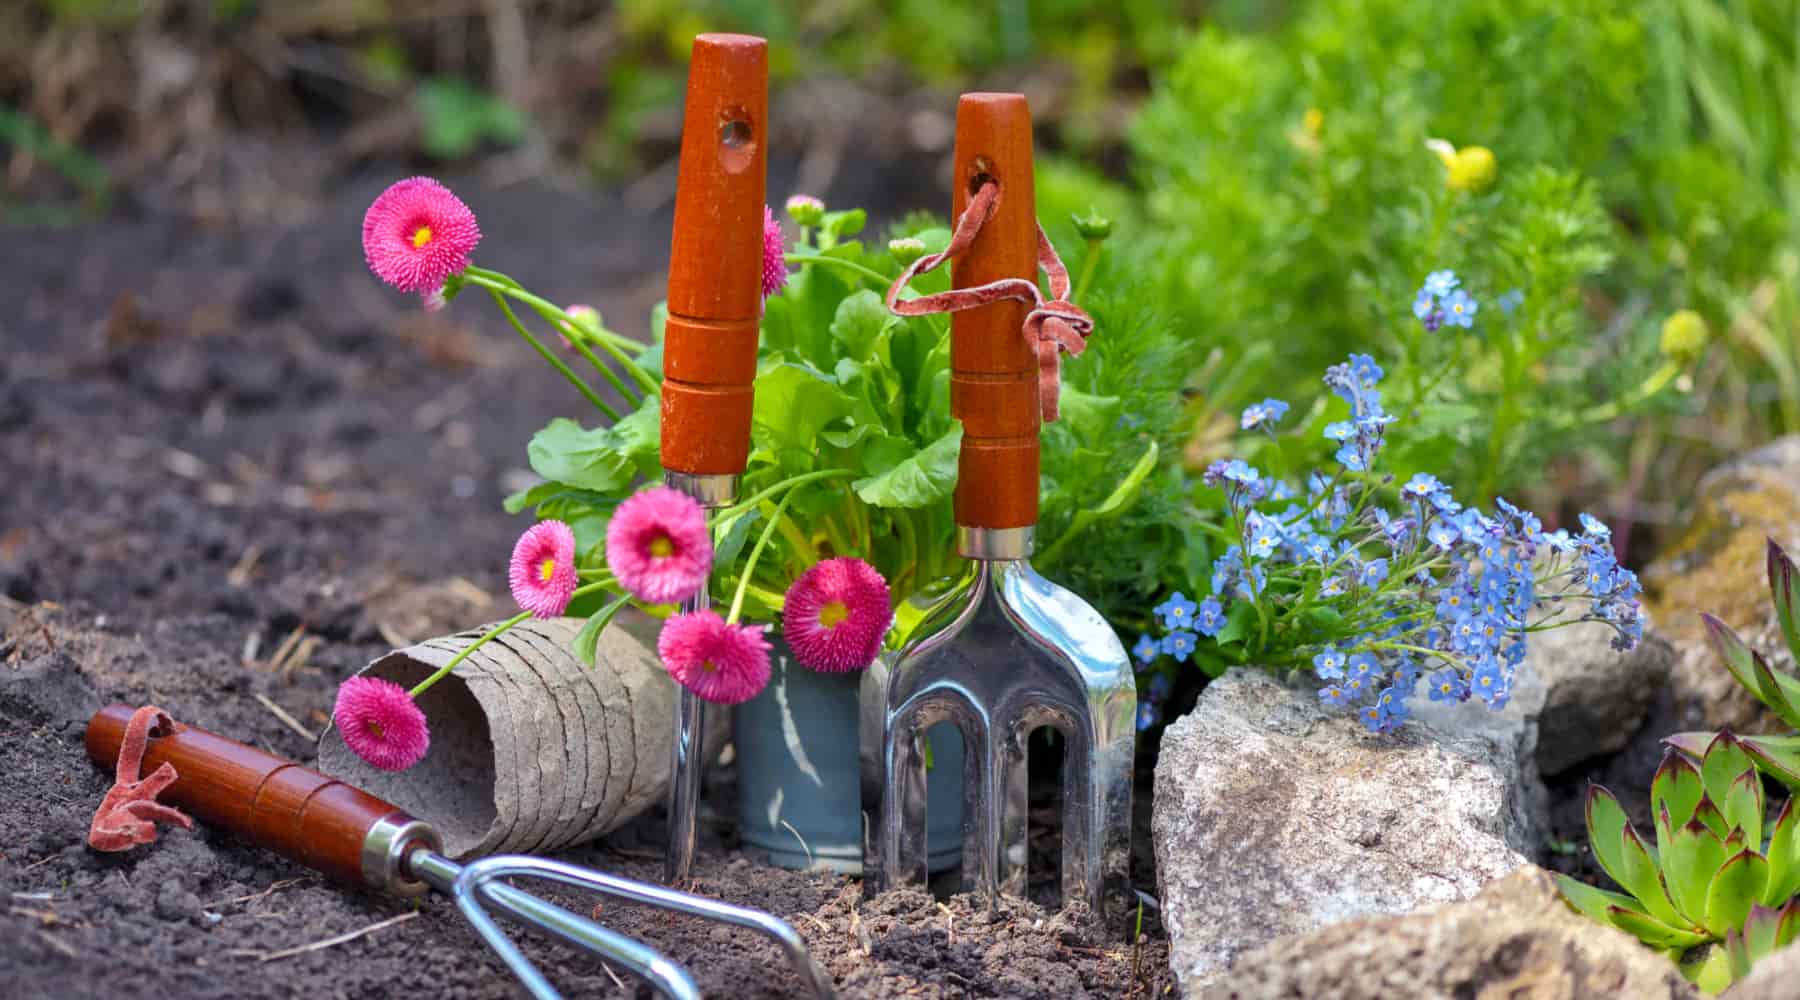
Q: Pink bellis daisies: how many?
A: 7